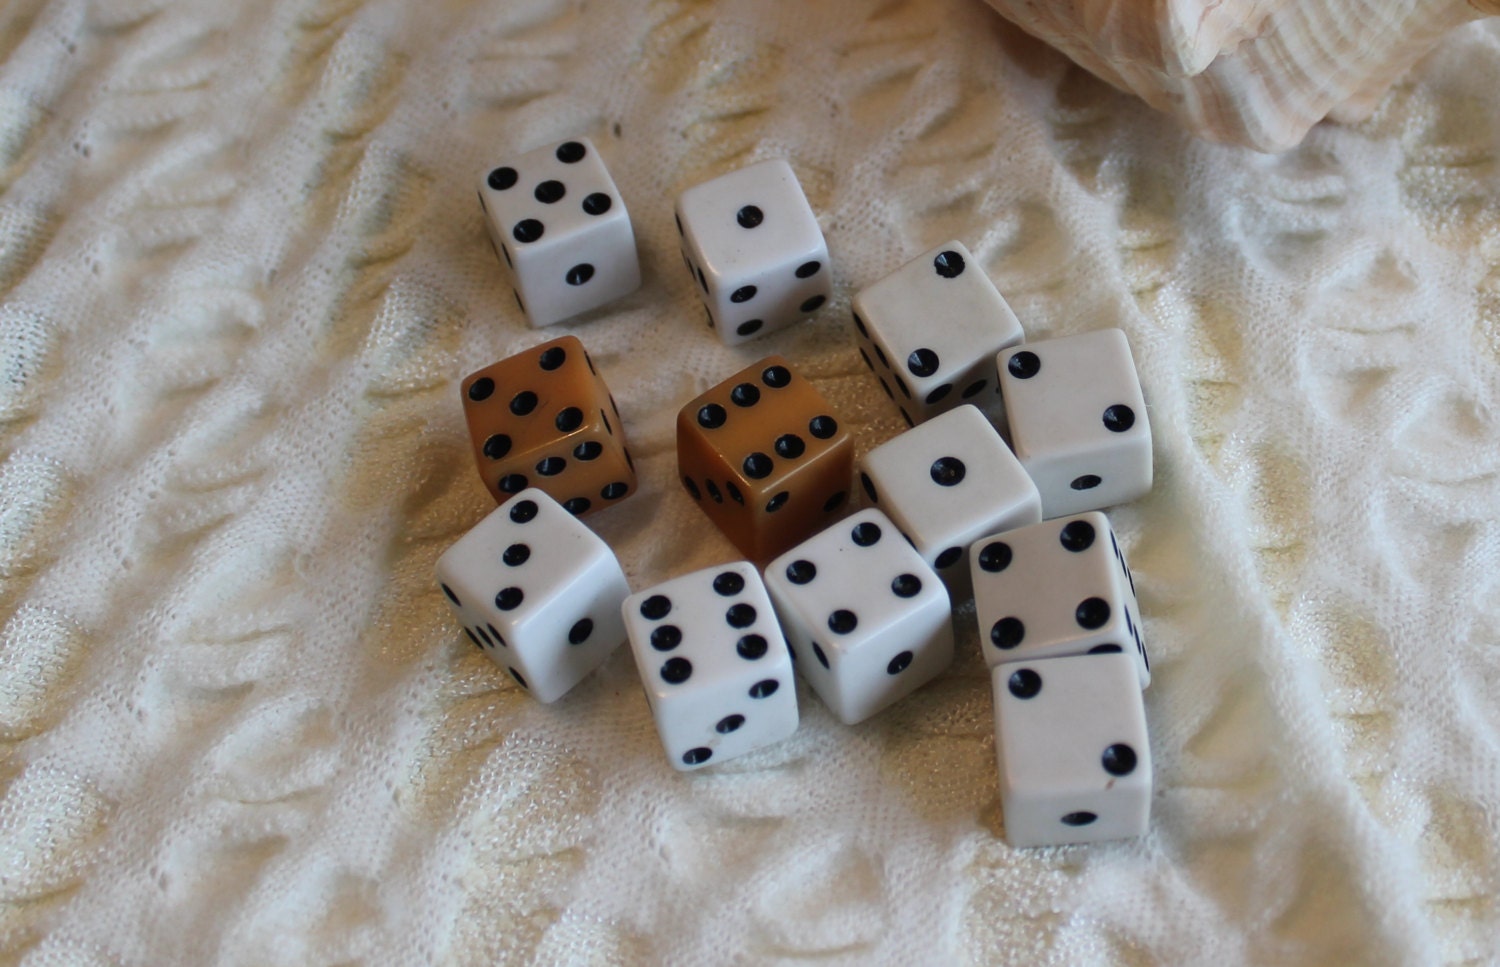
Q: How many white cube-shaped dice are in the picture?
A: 10